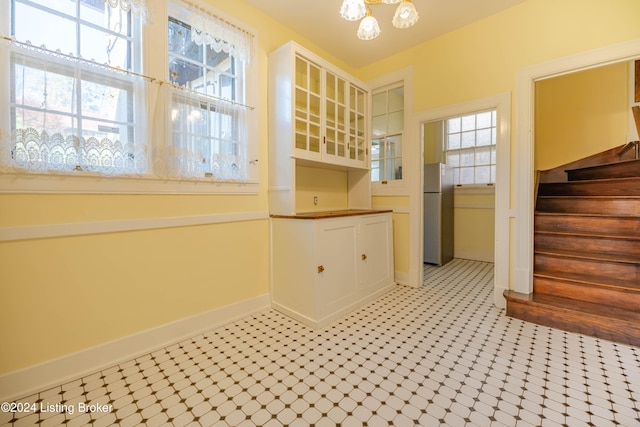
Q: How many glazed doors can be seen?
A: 3